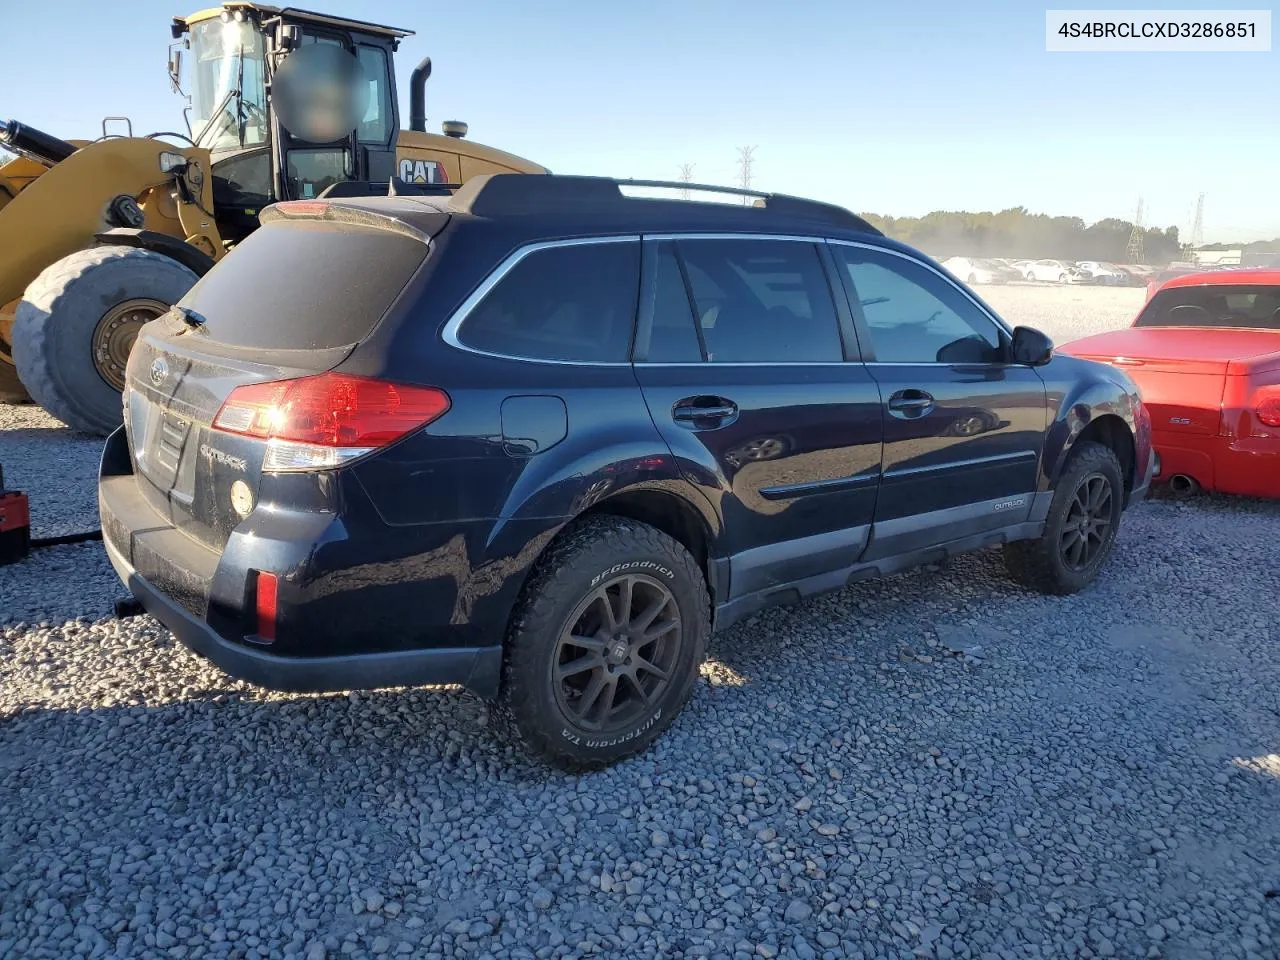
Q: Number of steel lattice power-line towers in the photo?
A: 4